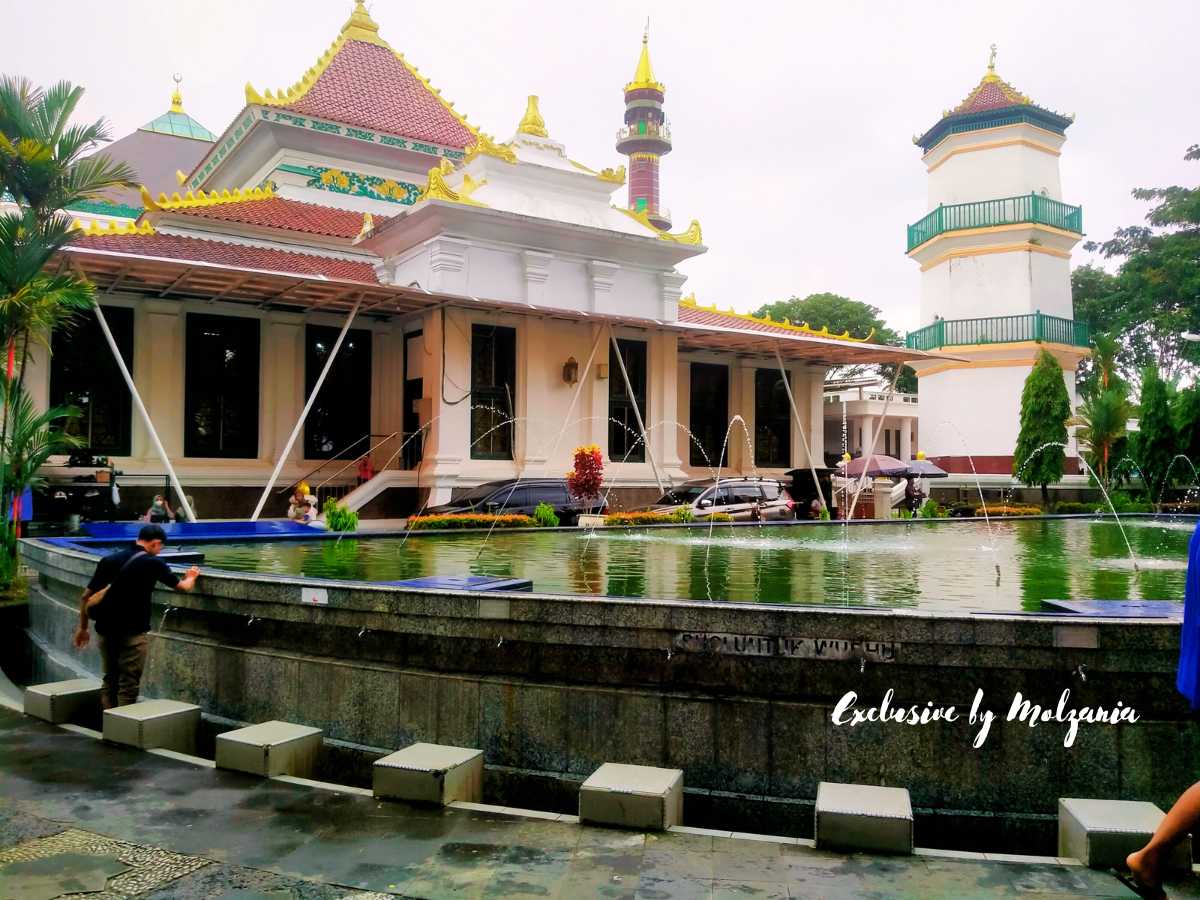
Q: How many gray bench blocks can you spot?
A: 7